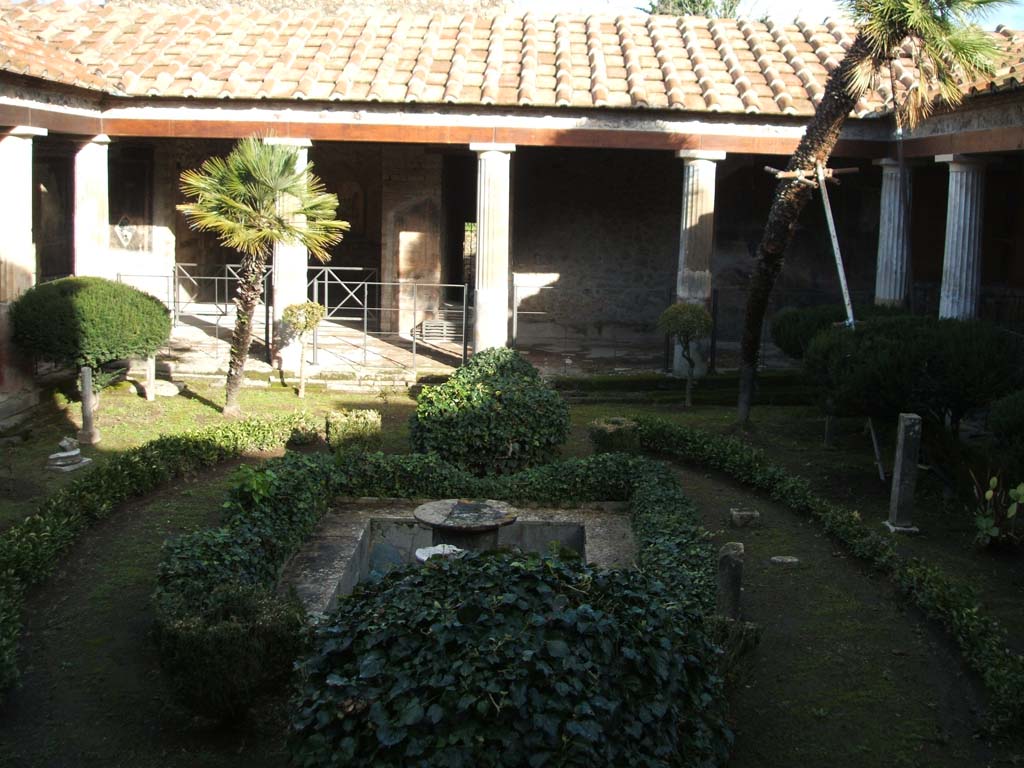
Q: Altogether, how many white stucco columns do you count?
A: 7